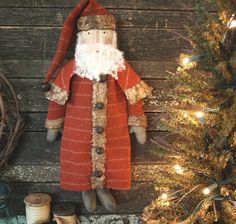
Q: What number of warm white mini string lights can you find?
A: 6